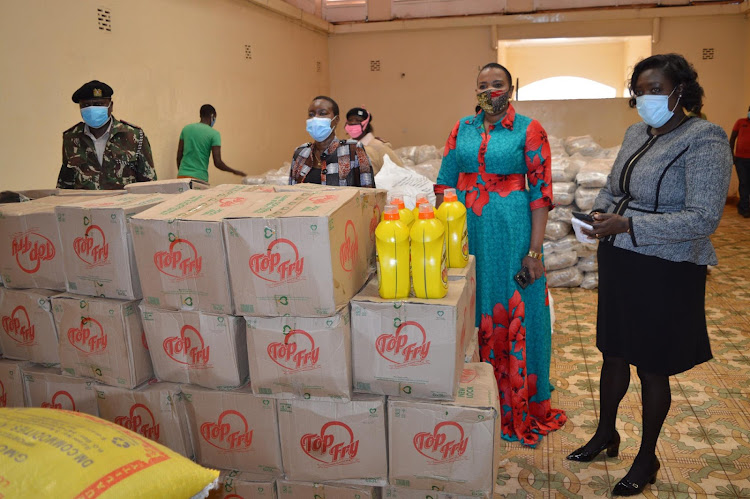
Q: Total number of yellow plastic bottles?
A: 5